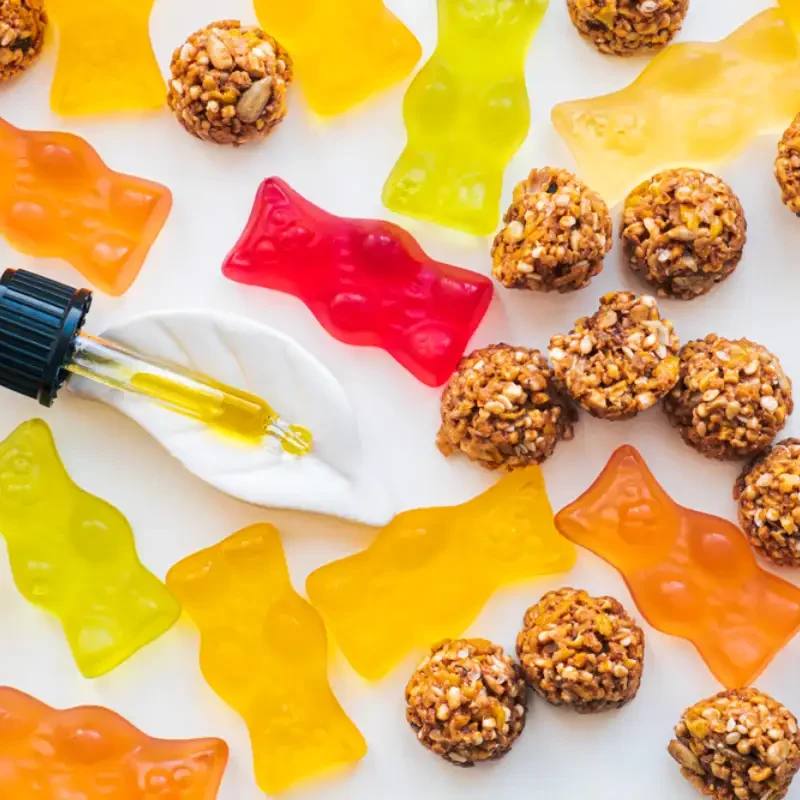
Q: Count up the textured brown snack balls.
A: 13